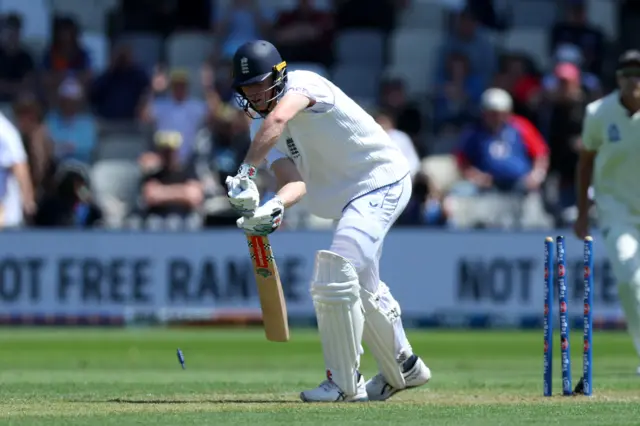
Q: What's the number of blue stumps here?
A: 3